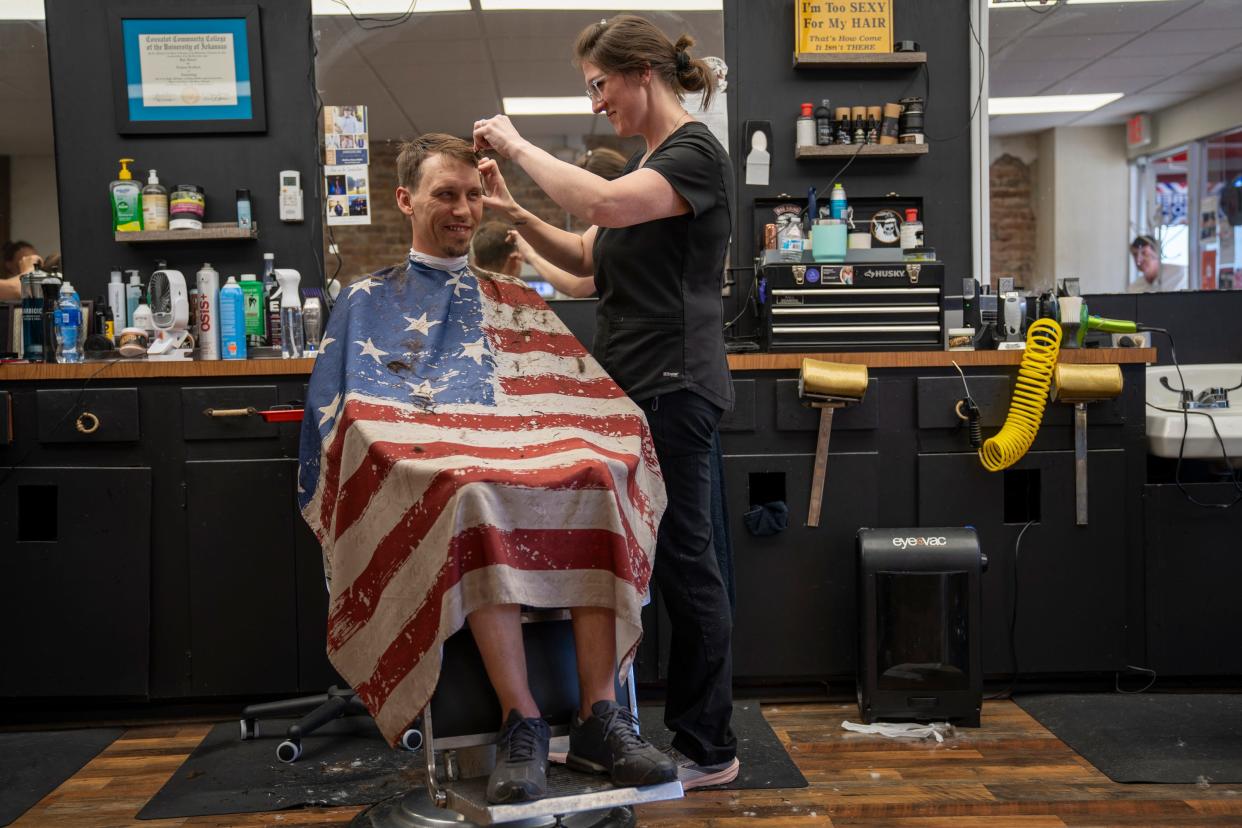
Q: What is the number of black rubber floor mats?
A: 3